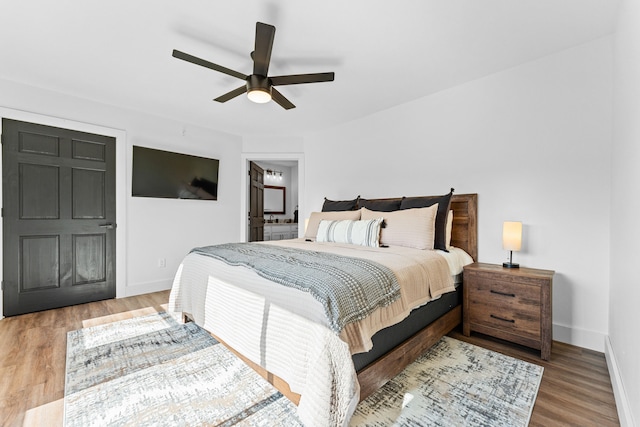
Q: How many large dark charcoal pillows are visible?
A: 3